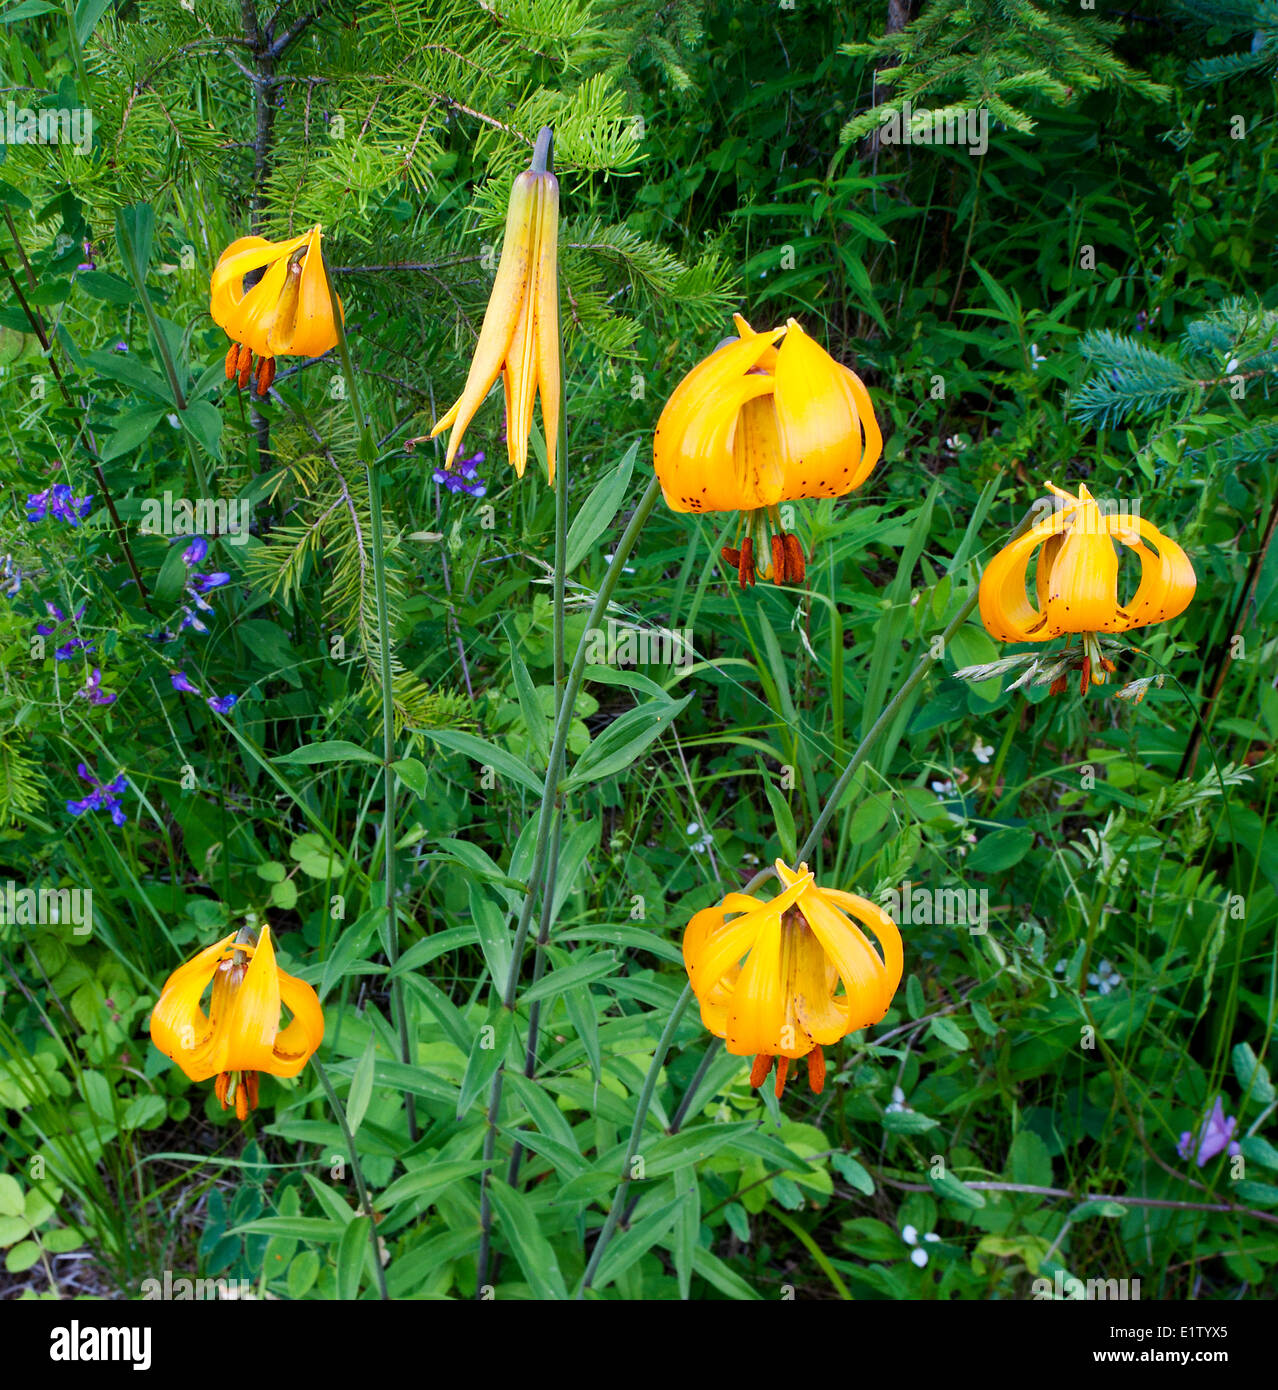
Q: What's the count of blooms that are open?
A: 5